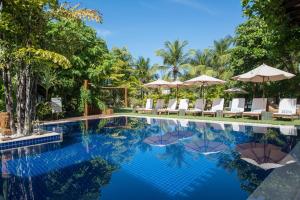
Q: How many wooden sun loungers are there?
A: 9